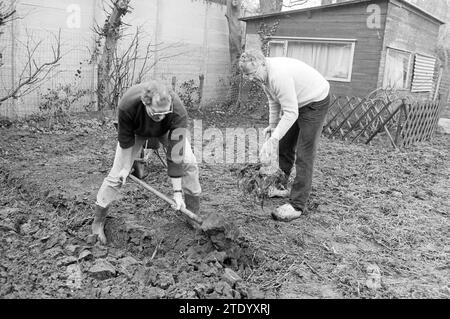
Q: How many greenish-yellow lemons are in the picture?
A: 0